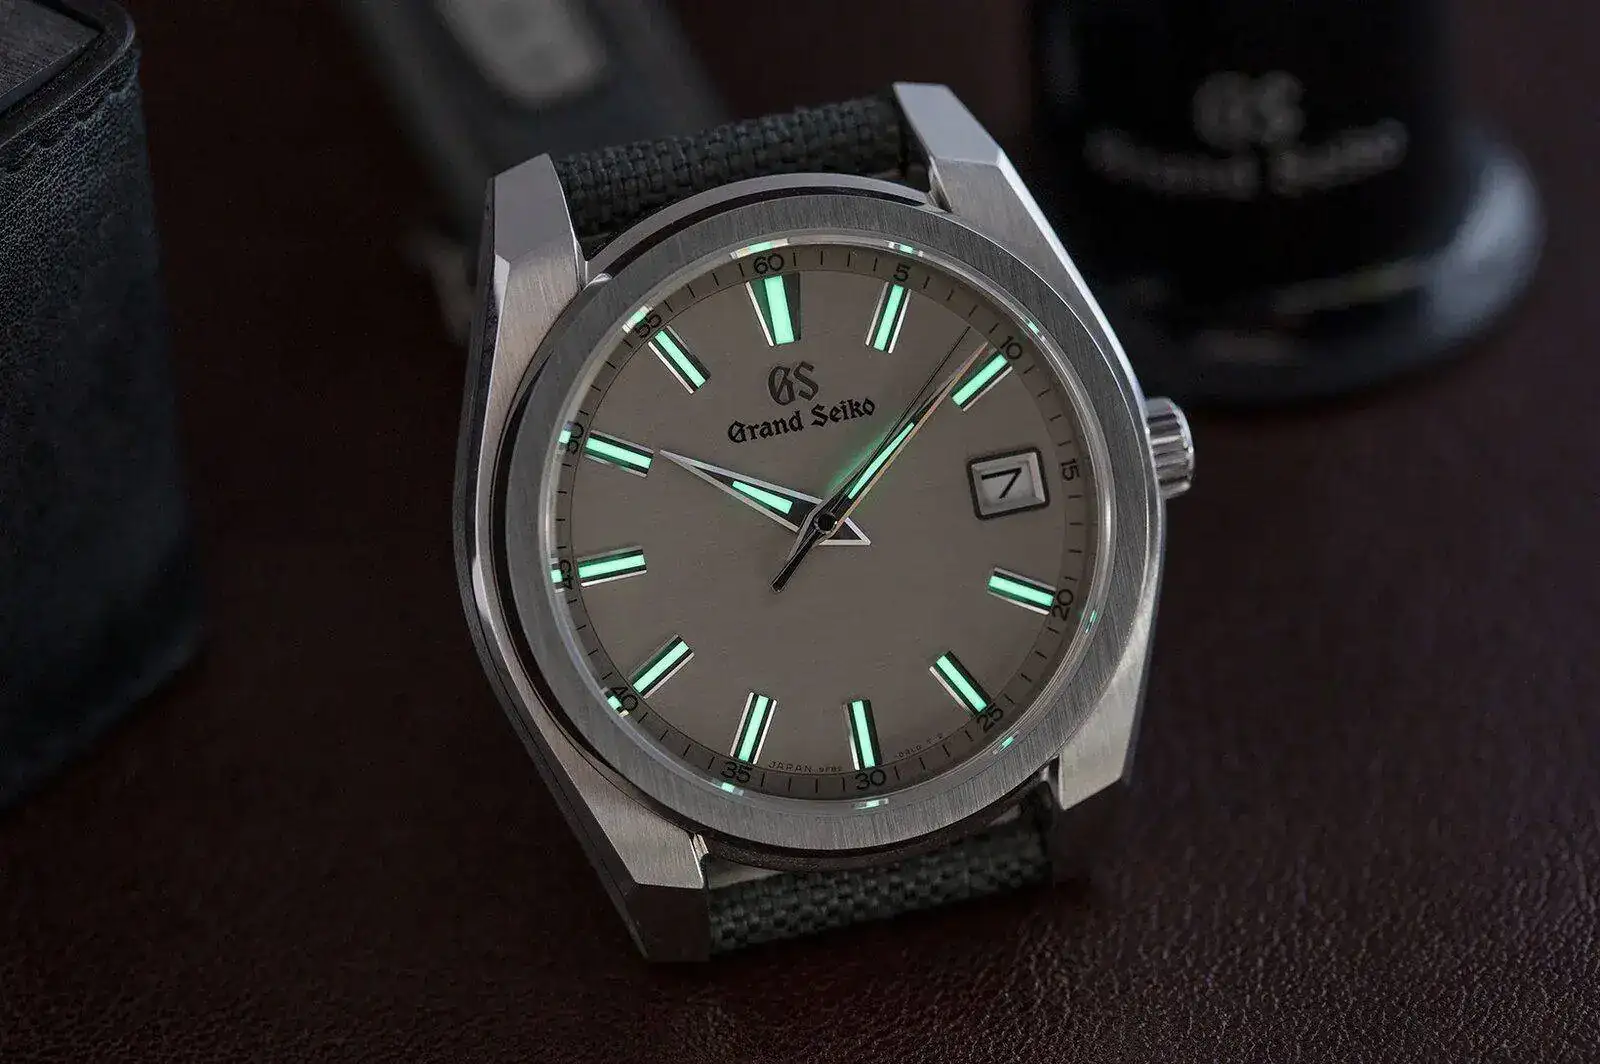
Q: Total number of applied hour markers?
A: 11